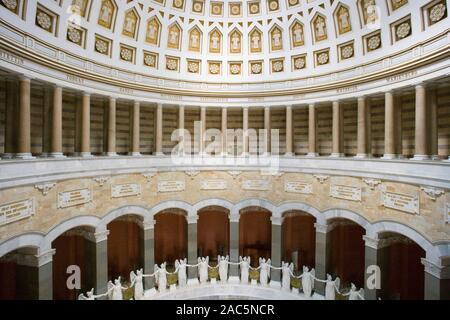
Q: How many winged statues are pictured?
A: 13